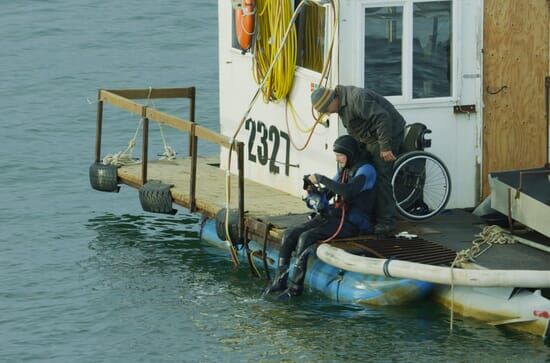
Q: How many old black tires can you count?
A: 3